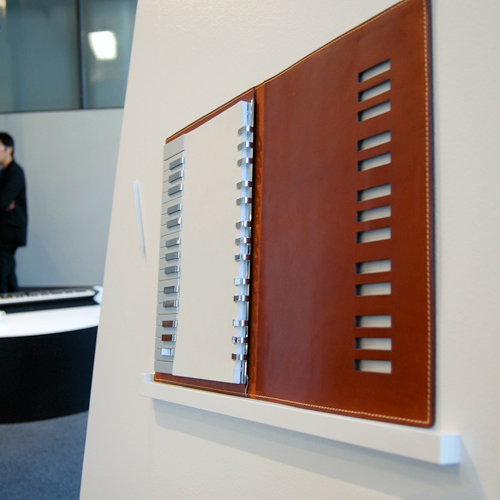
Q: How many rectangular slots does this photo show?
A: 13